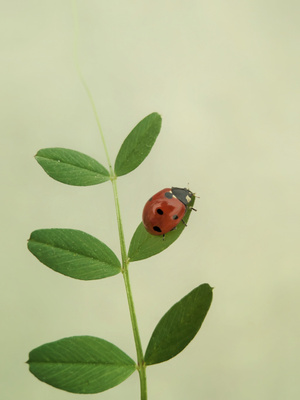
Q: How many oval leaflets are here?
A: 6